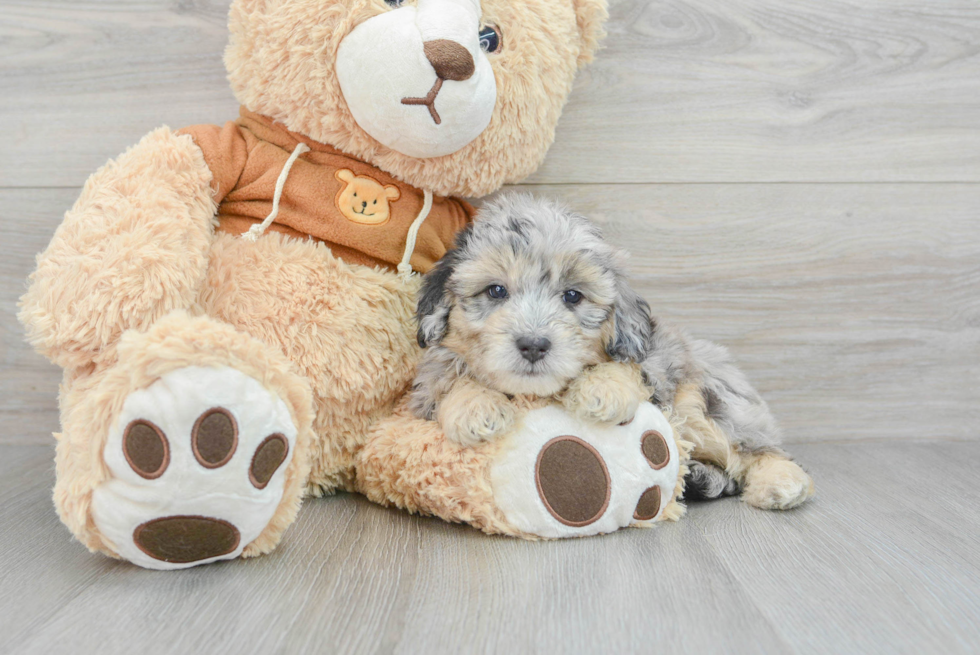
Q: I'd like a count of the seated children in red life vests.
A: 0